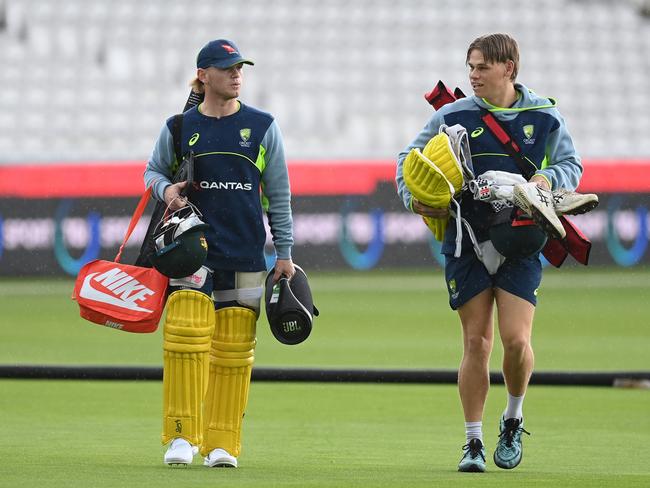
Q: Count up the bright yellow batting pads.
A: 4